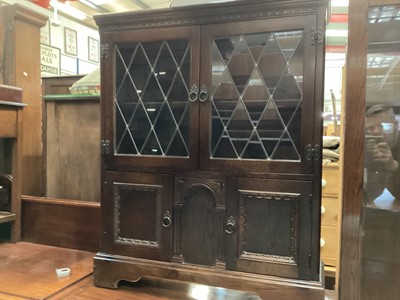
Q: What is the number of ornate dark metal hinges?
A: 4